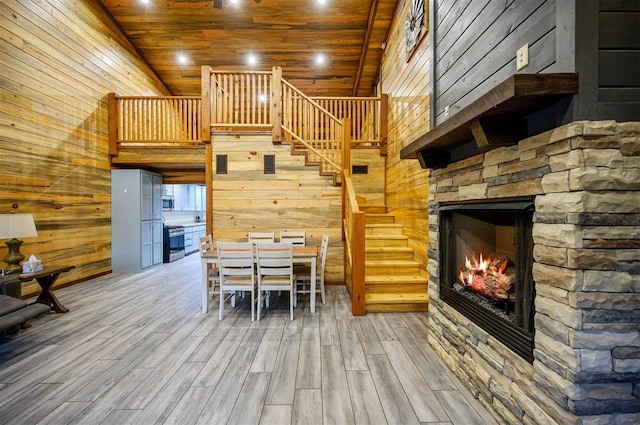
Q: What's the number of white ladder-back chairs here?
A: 6